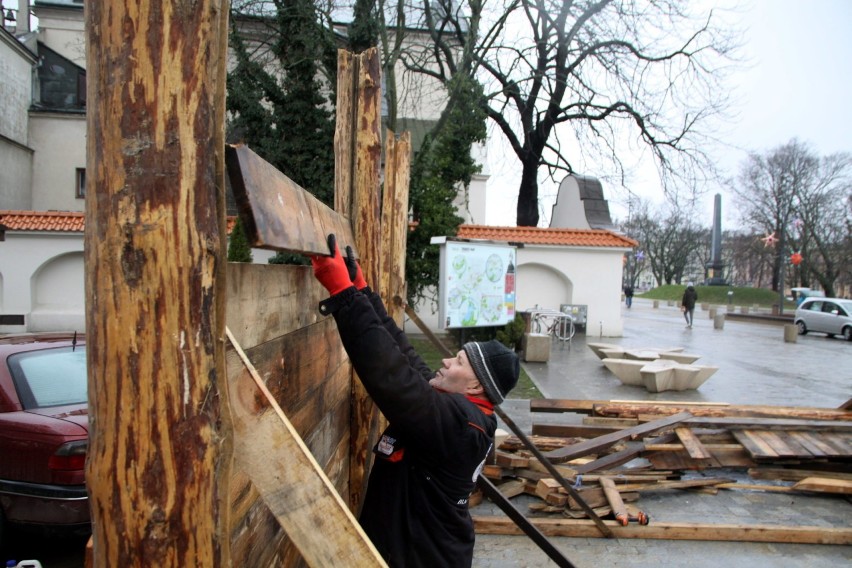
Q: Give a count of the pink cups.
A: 0